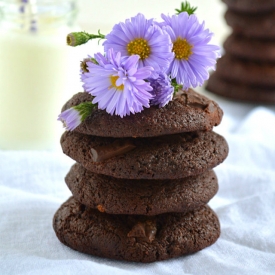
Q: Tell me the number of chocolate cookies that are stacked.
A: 4